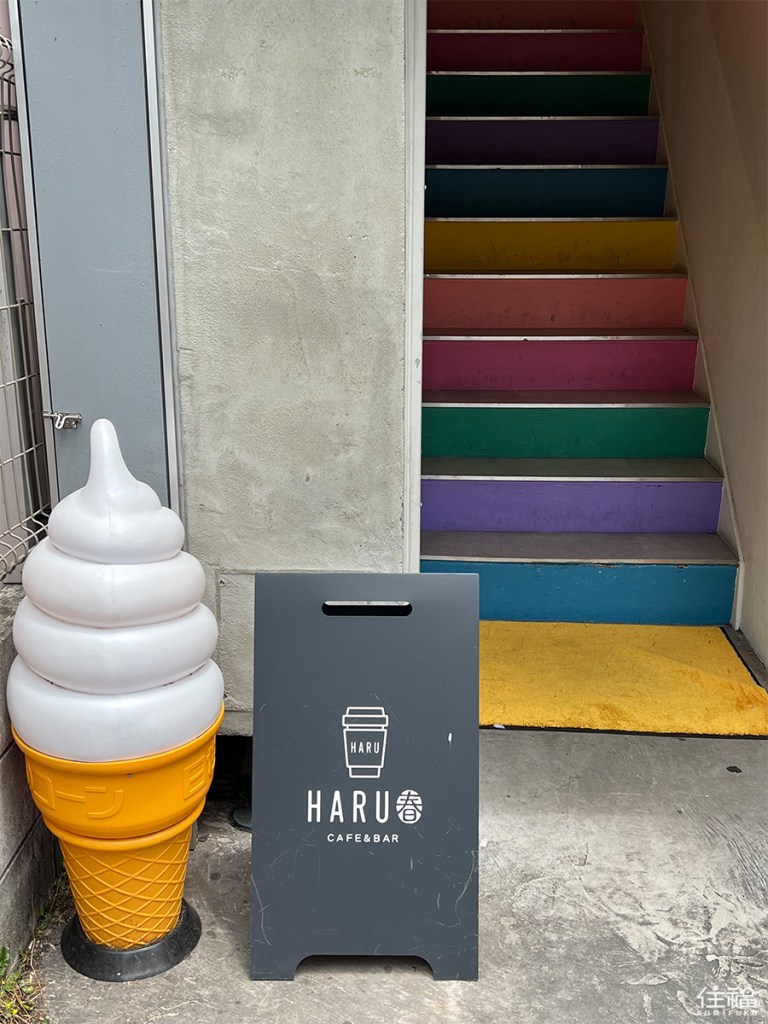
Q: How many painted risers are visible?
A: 11